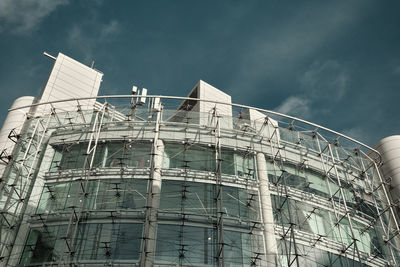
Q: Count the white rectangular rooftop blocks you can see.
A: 3